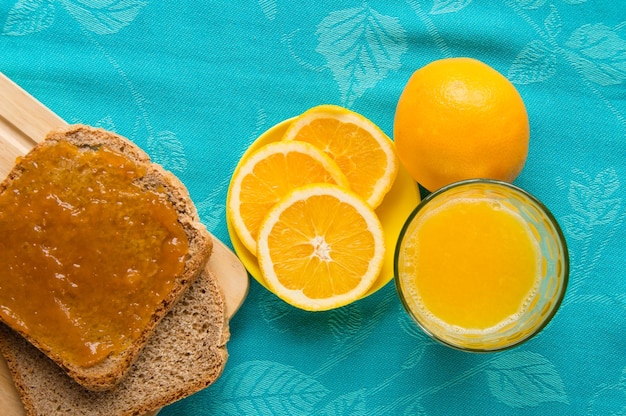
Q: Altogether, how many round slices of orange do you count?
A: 3